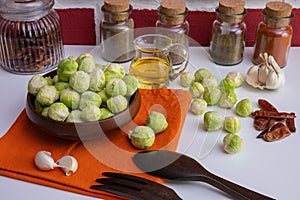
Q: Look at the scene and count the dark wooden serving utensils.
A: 2